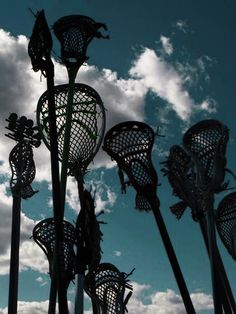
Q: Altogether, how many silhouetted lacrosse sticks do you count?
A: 11